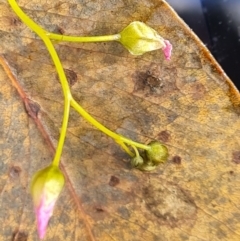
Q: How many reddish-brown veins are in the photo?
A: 1